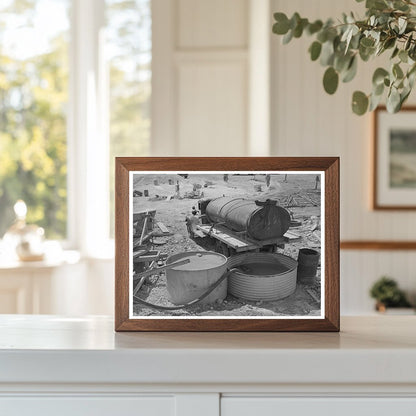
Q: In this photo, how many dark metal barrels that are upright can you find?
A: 1